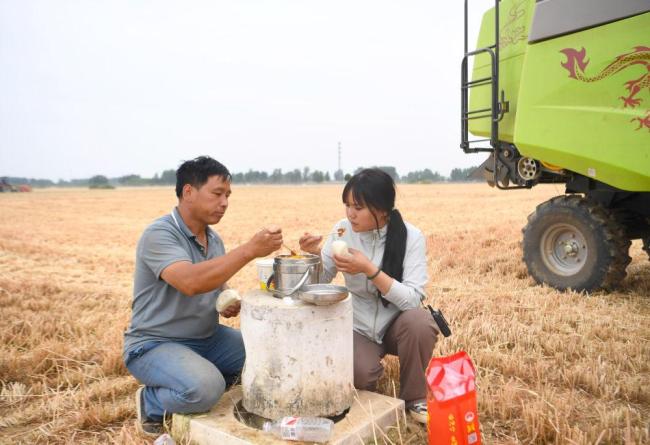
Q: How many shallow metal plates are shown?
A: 1